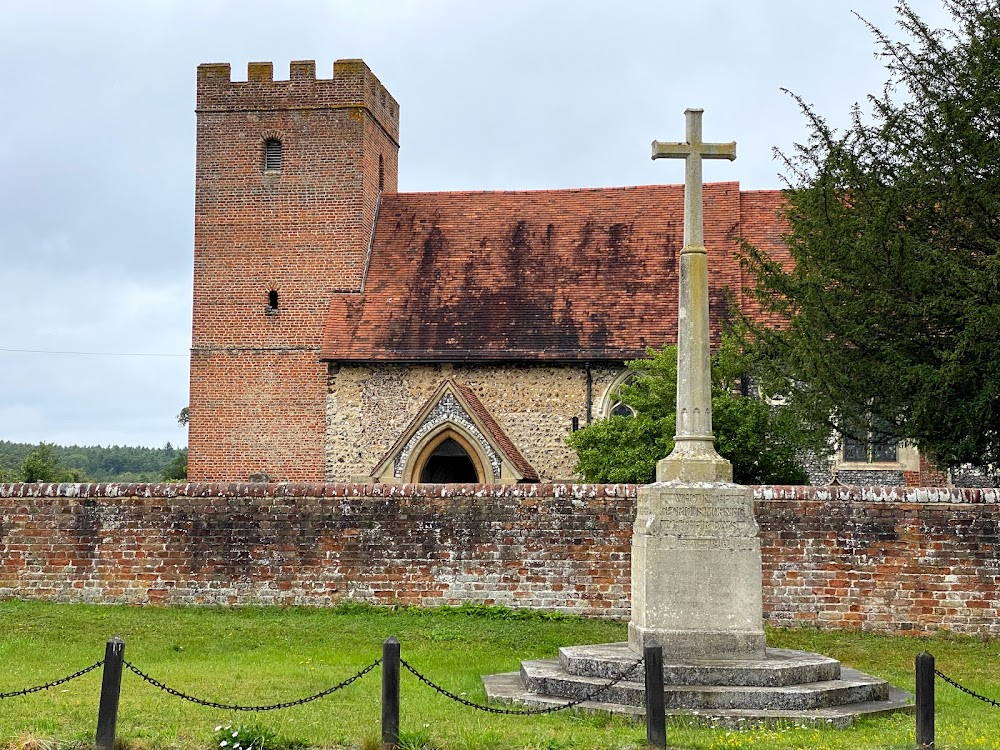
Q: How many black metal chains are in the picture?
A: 4